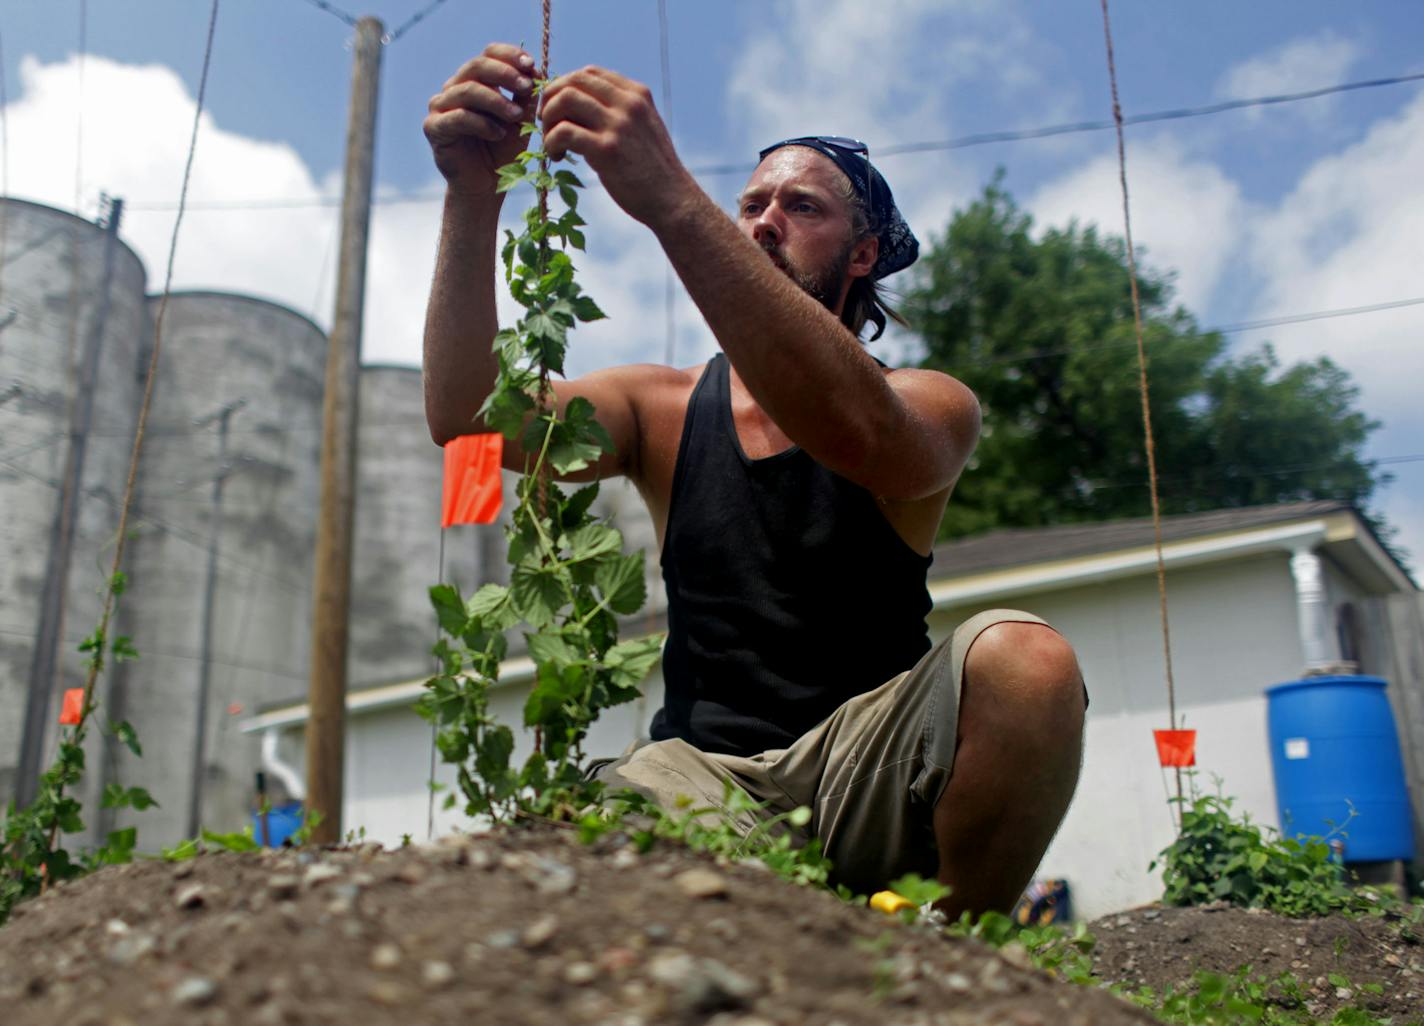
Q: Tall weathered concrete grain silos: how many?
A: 3